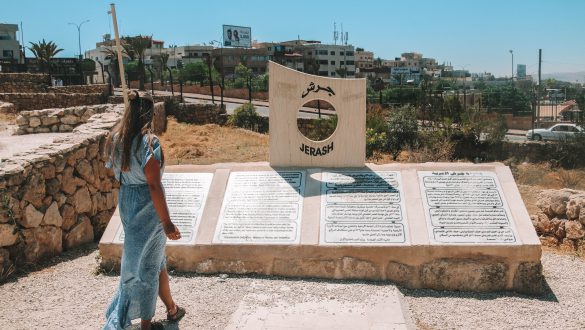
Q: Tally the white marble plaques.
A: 4